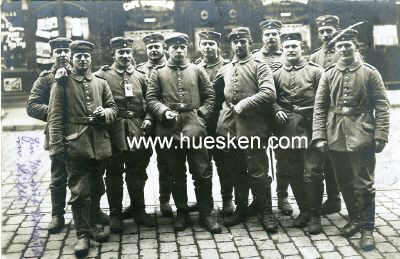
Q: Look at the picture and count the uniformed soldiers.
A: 11